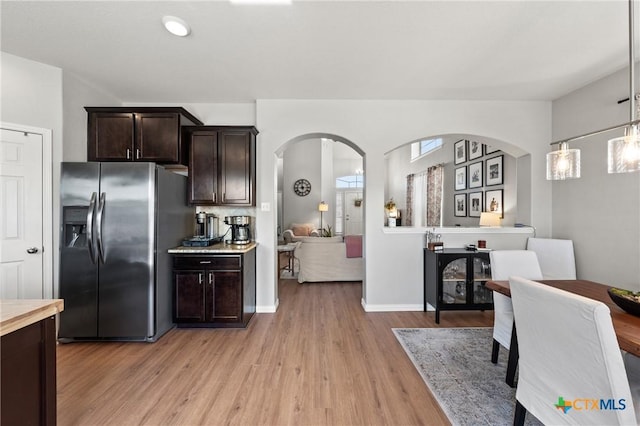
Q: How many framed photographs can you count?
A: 9